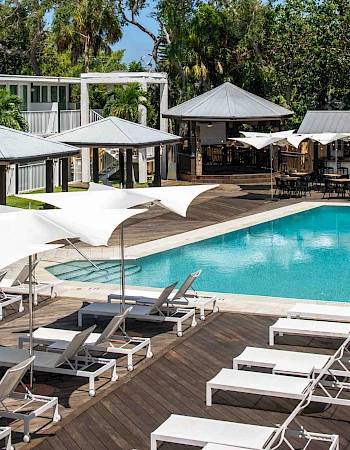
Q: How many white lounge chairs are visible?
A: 13